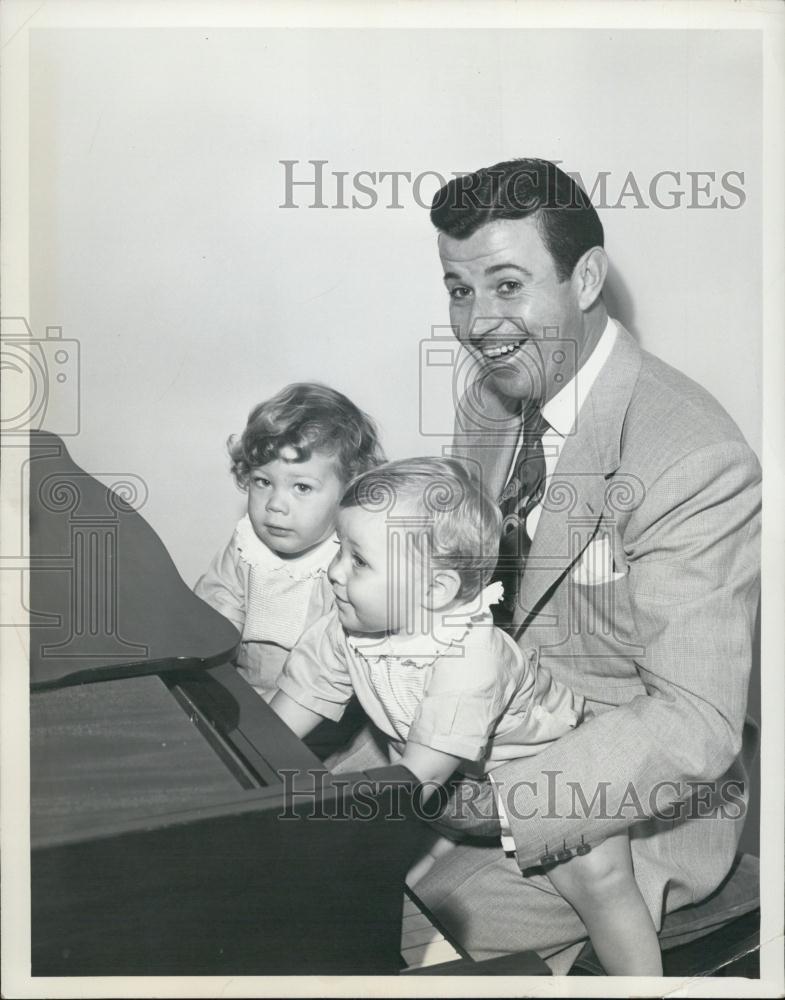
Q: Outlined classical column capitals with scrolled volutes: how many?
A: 3